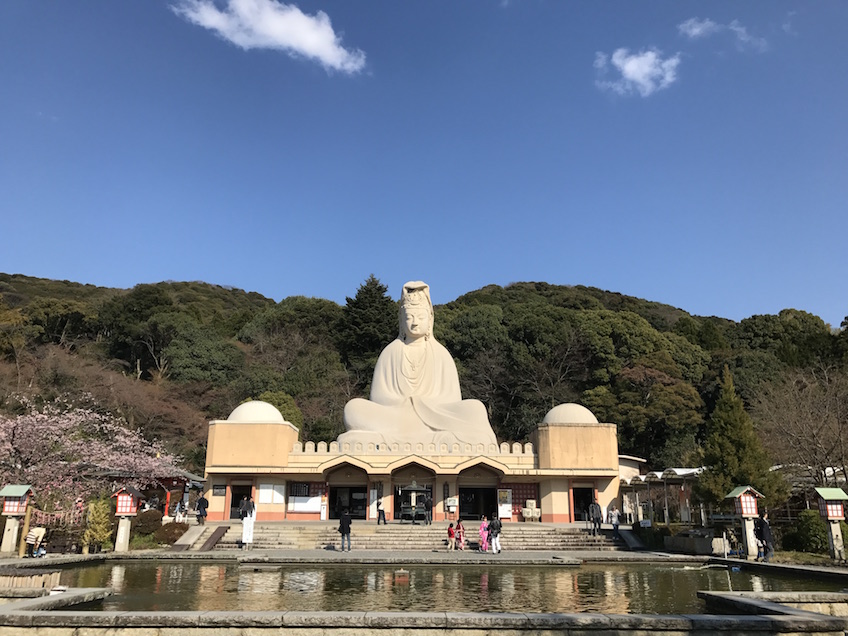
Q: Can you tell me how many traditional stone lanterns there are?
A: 4